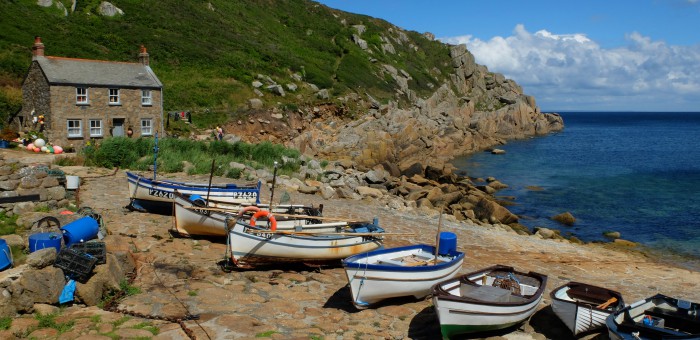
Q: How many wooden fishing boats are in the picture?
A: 7